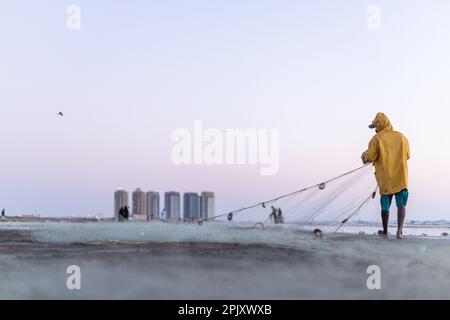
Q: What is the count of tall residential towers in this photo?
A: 6